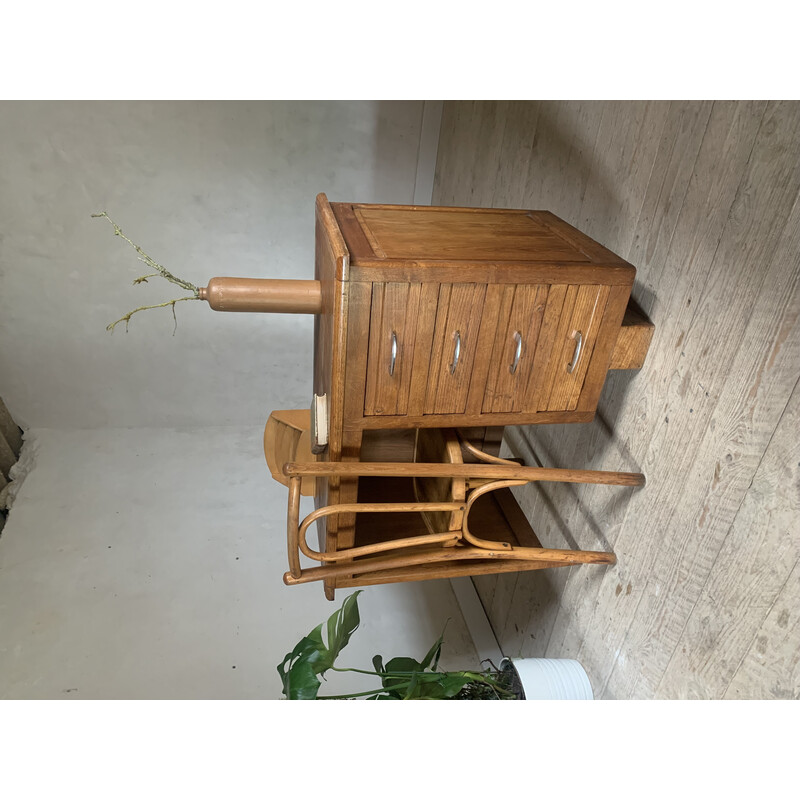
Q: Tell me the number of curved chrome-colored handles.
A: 4